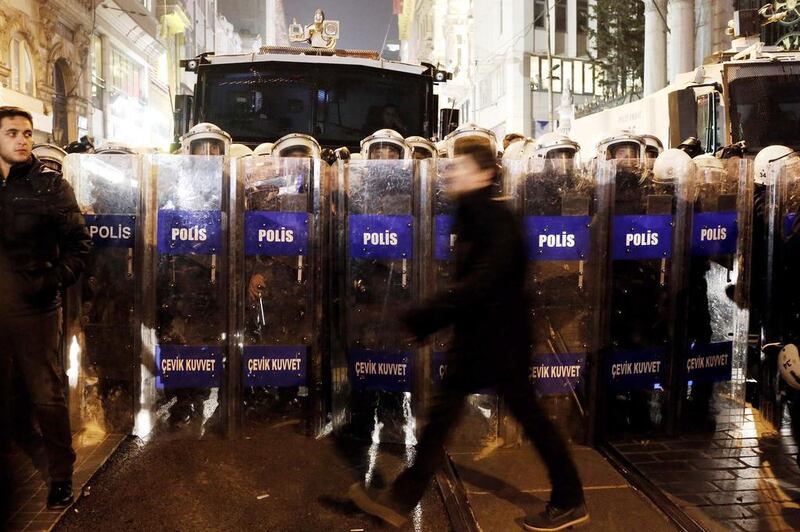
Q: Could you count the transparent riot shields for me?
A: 9